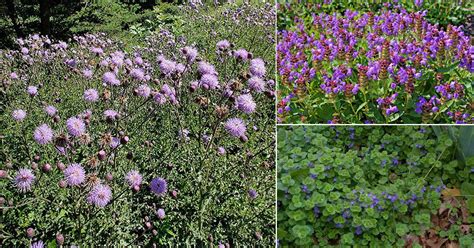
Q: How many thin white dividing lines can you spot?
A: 2